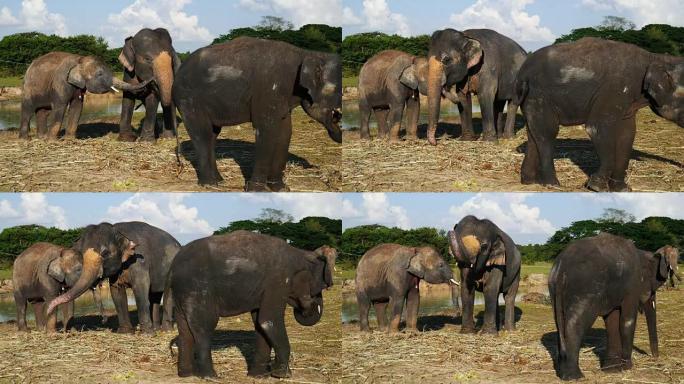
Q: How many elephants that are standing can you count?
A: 12